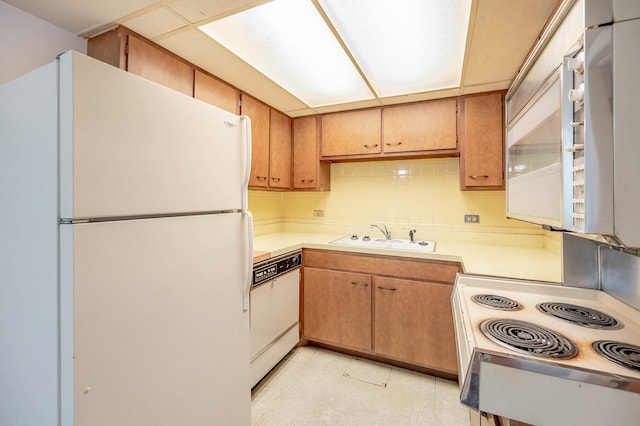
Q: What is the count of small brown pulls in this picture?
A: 8